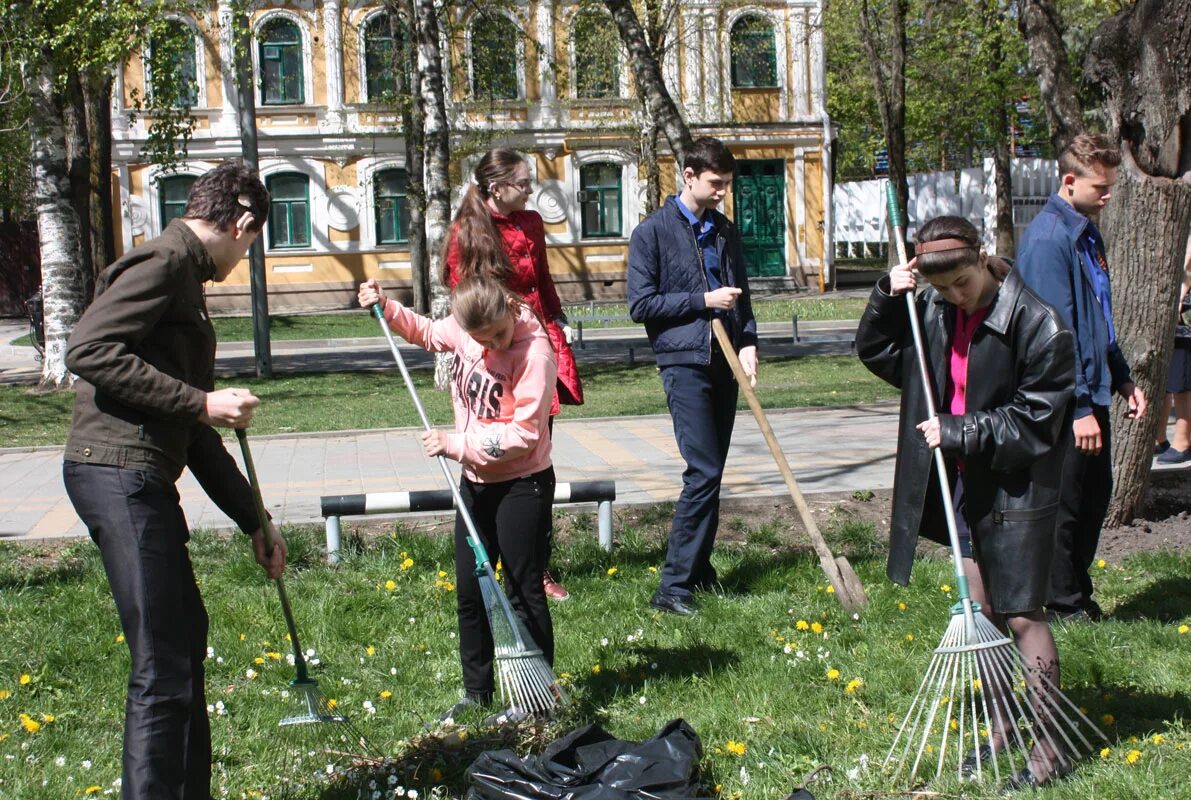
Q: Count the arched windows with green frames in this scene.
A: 10